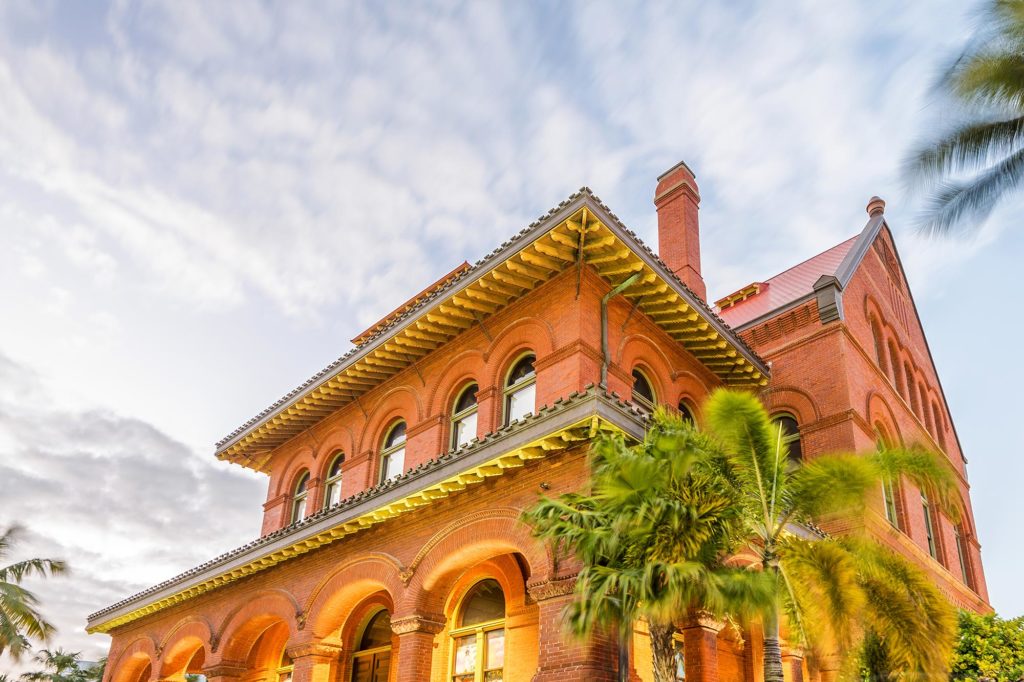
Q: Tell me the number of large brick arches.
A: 5